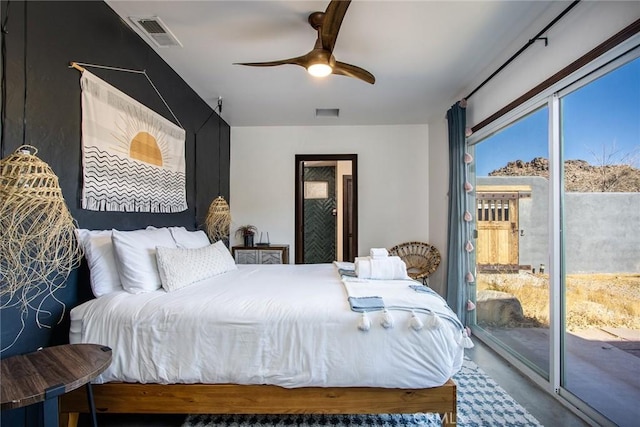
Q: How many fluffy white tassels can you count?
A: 5